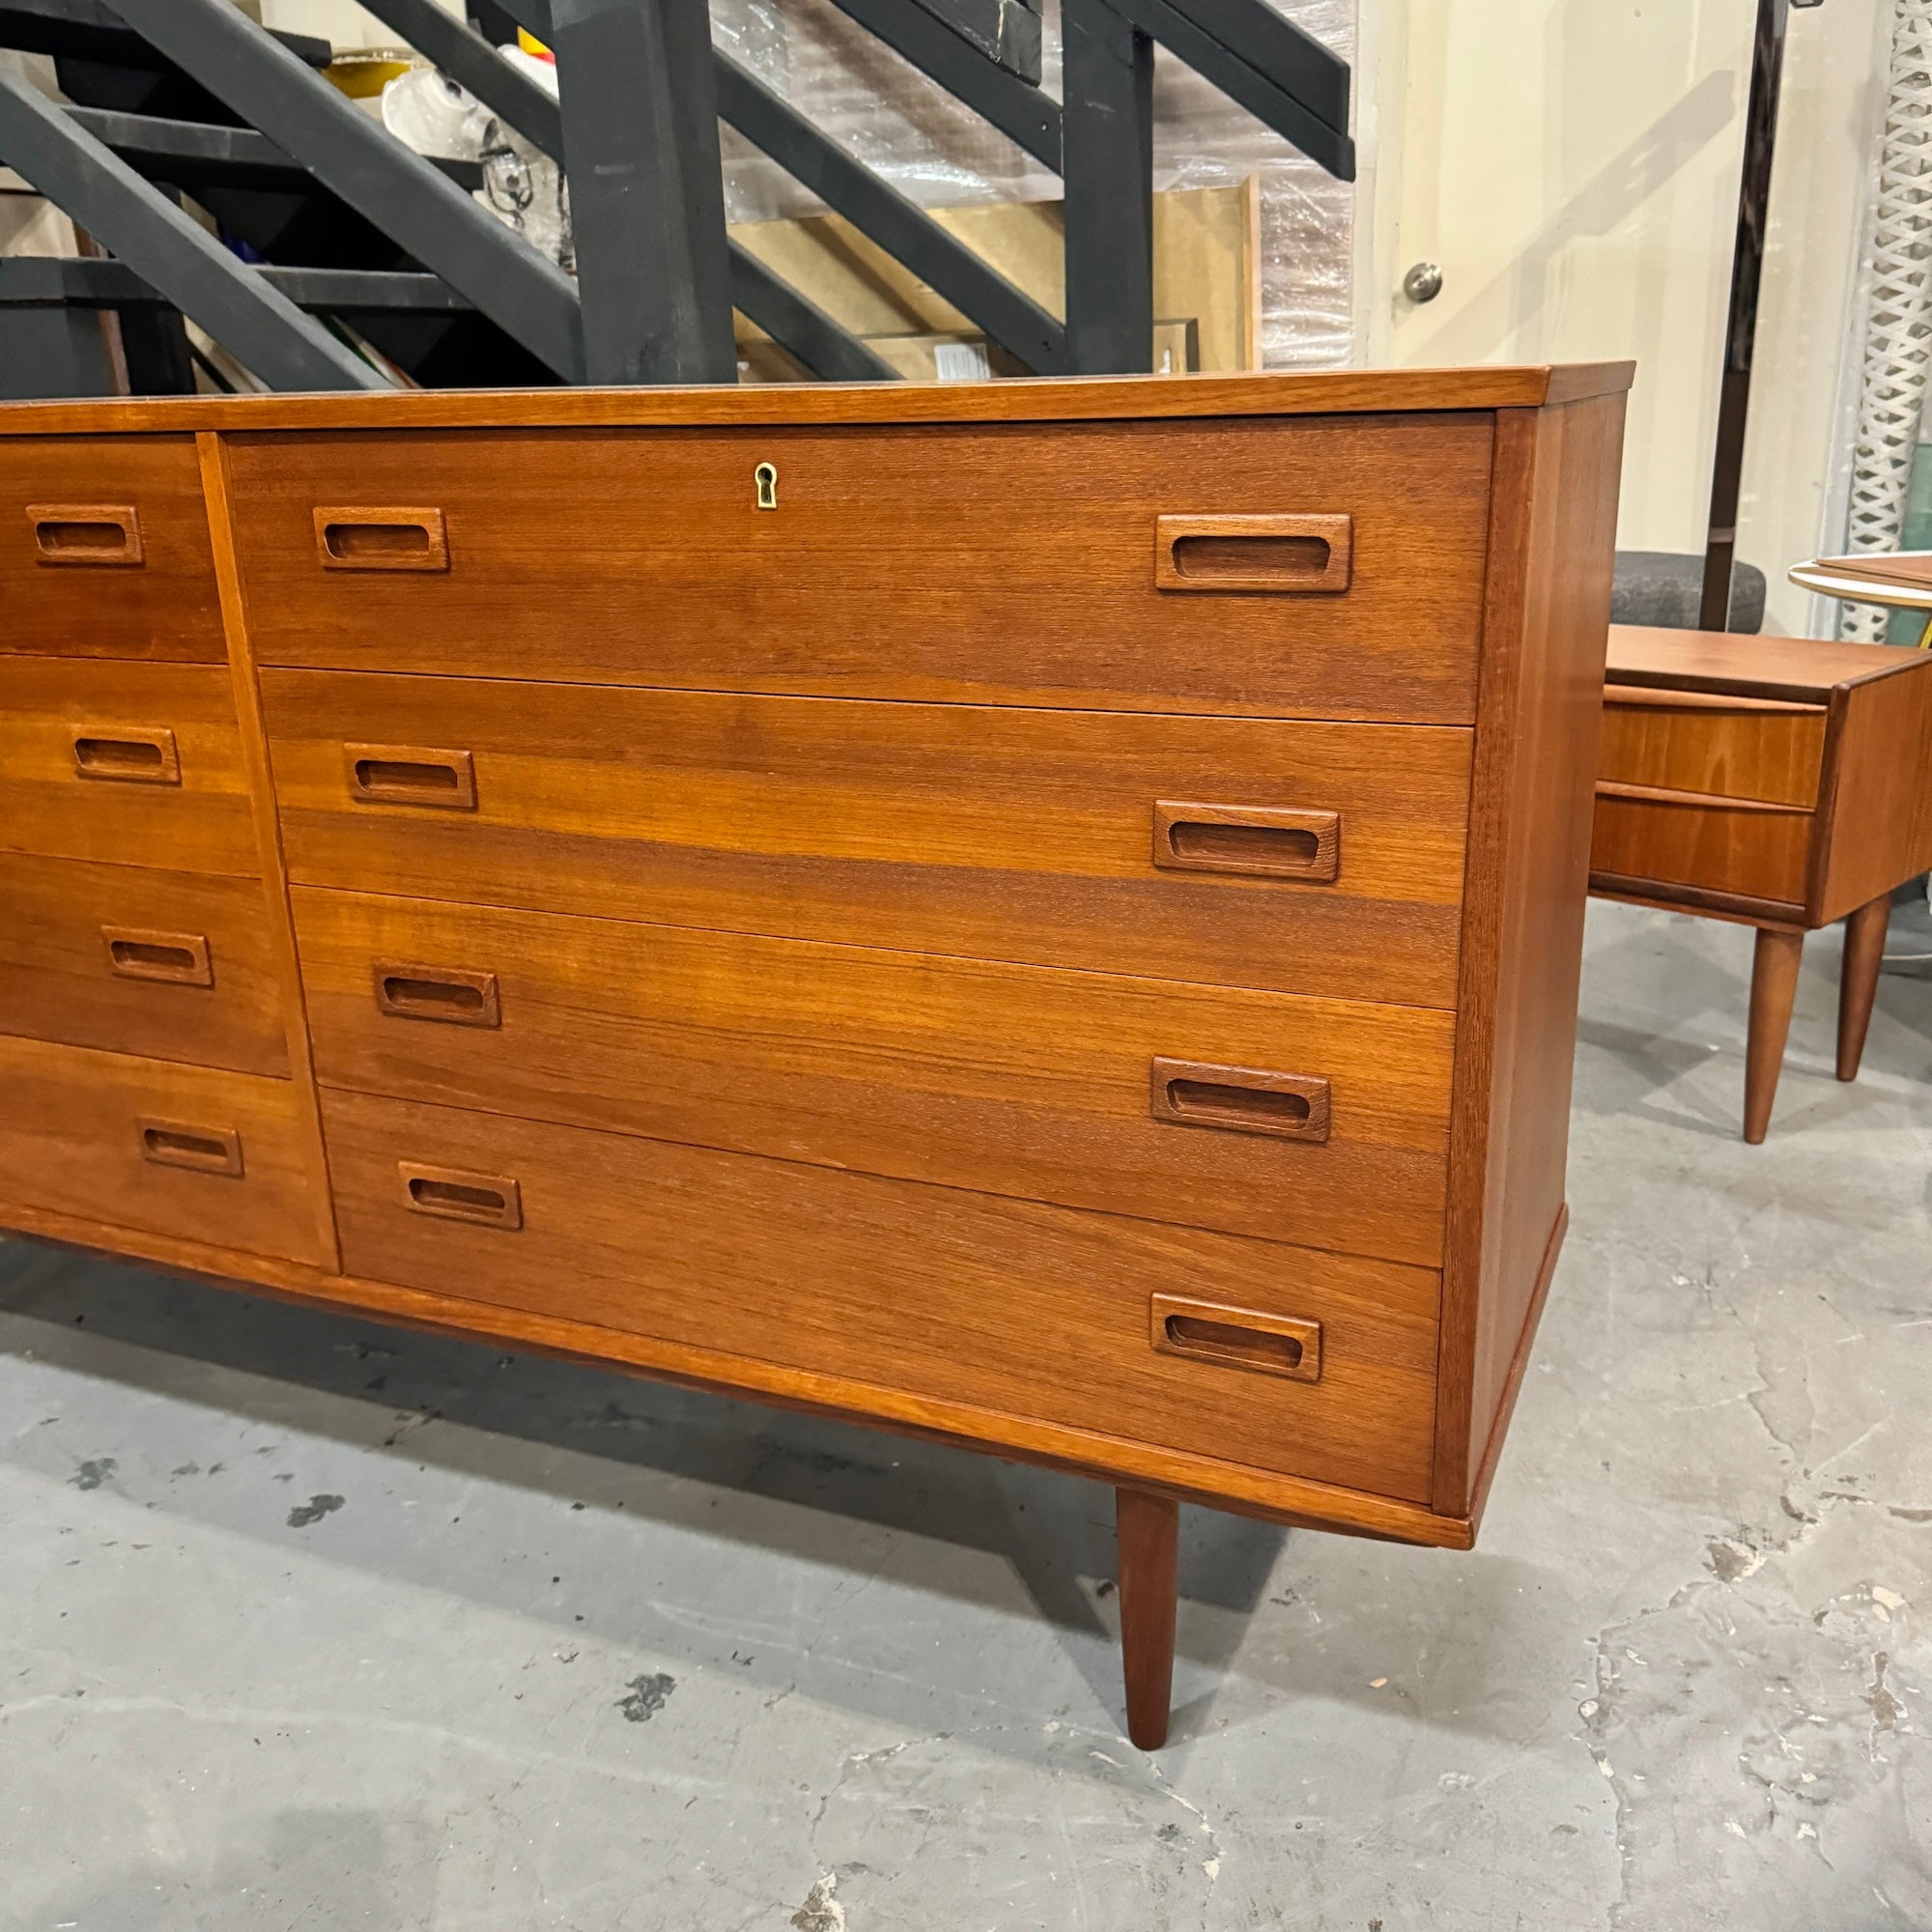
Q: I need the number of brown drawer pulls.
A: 12